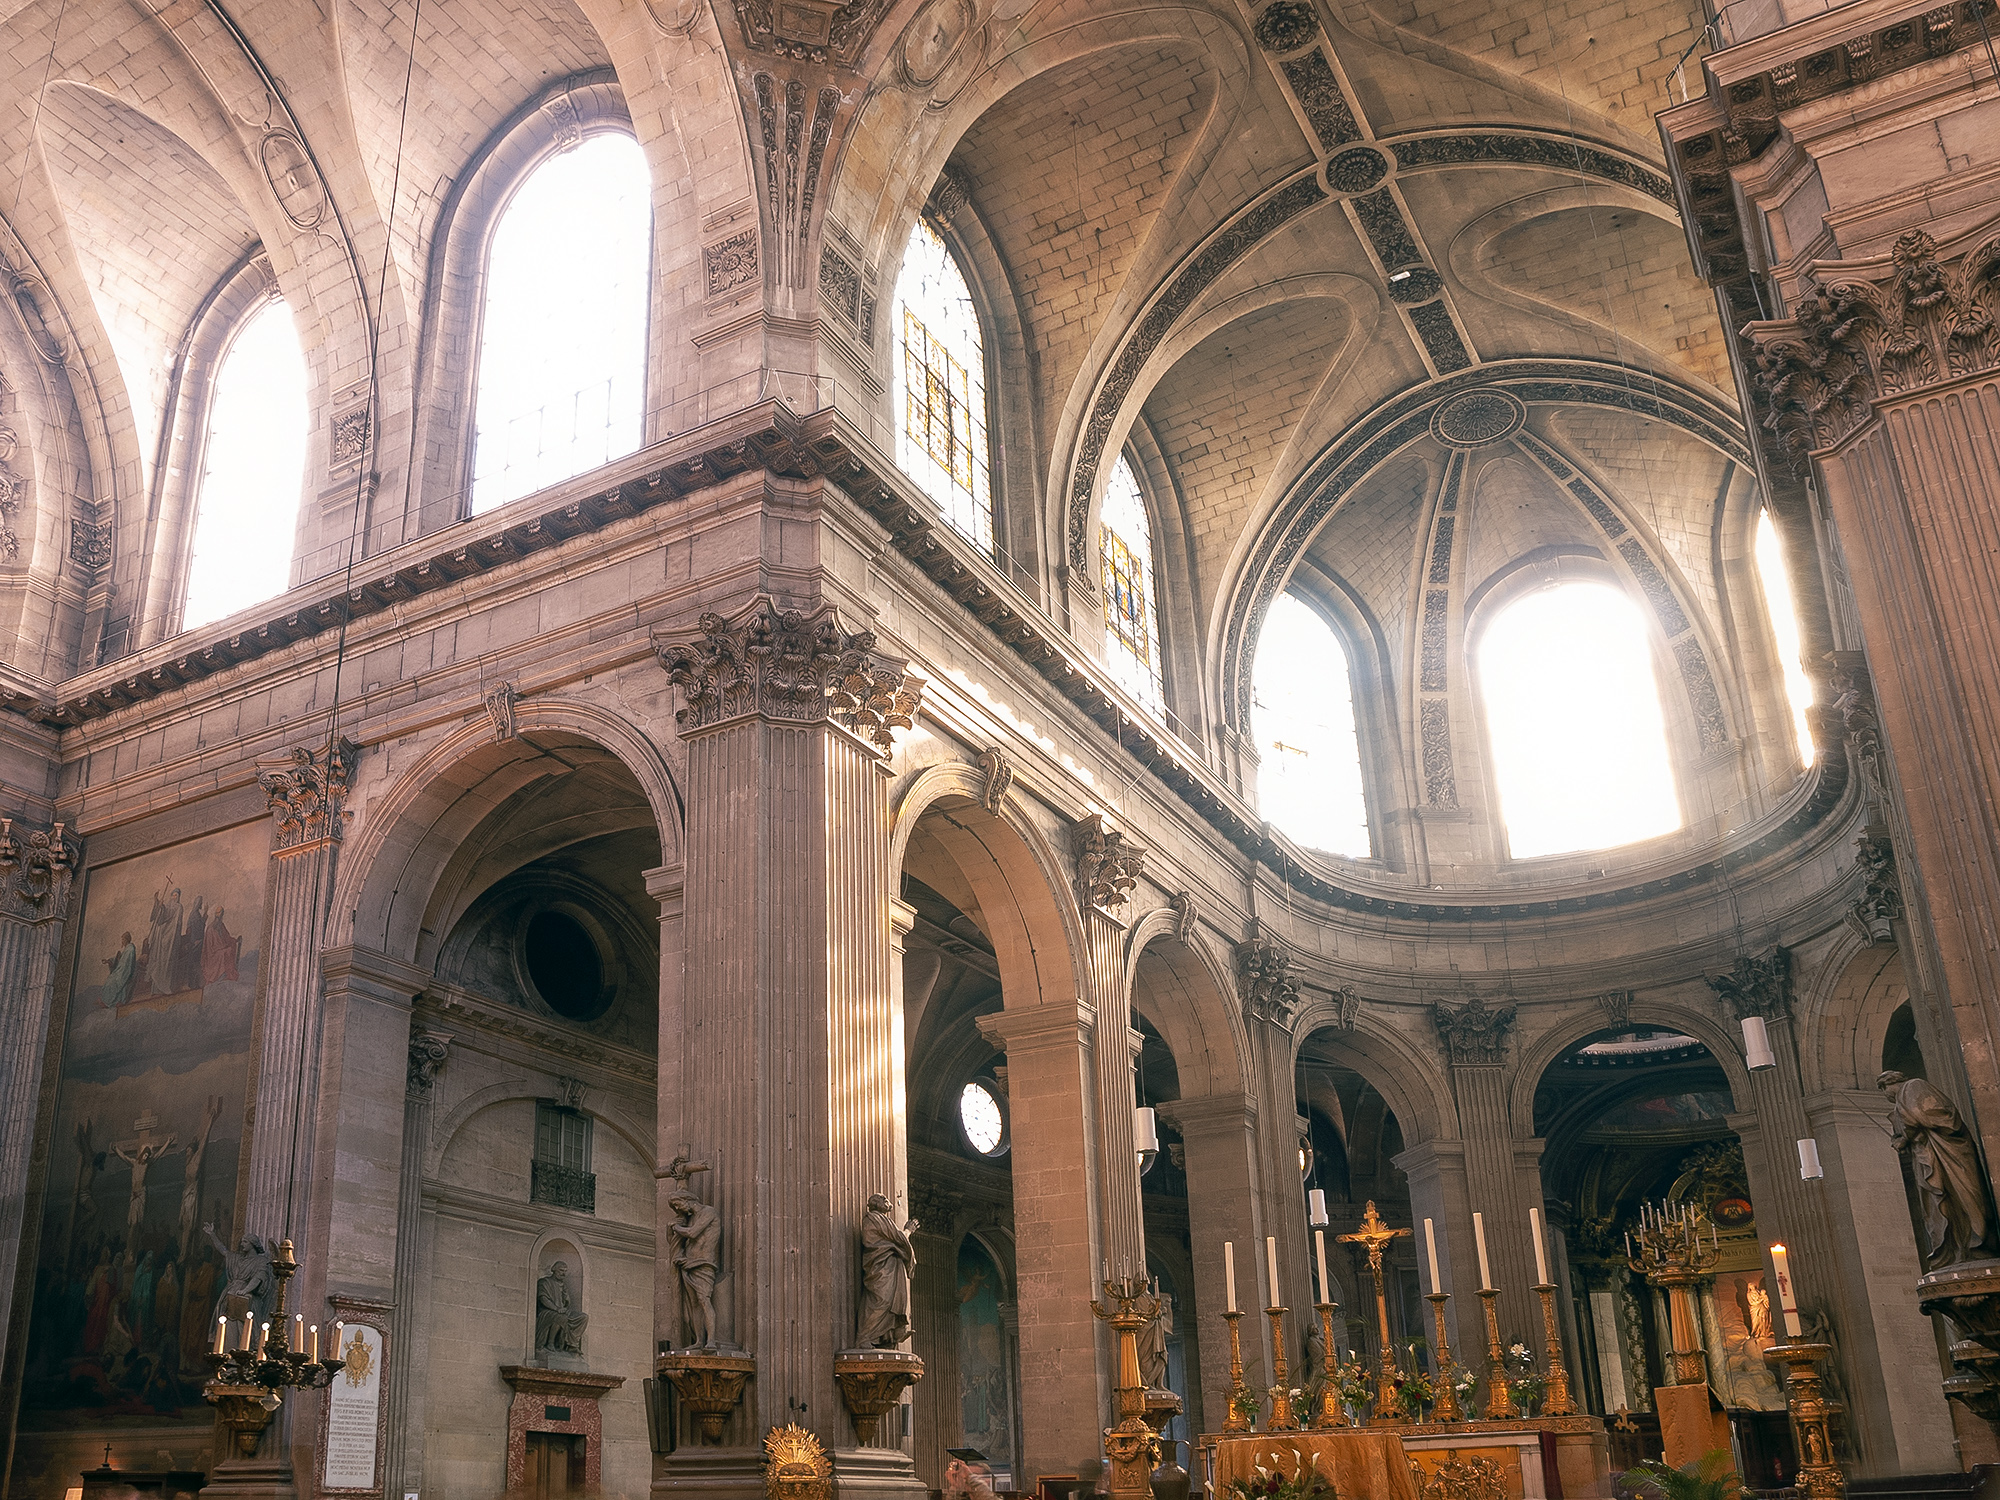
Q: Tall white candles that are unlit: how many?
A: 6